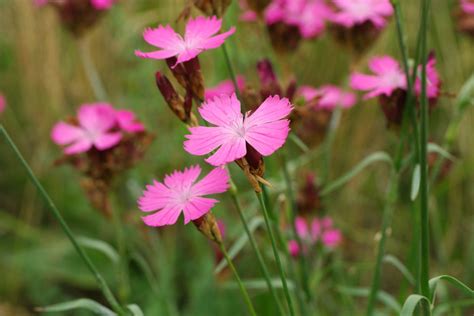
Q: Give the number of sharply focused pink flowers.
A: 3